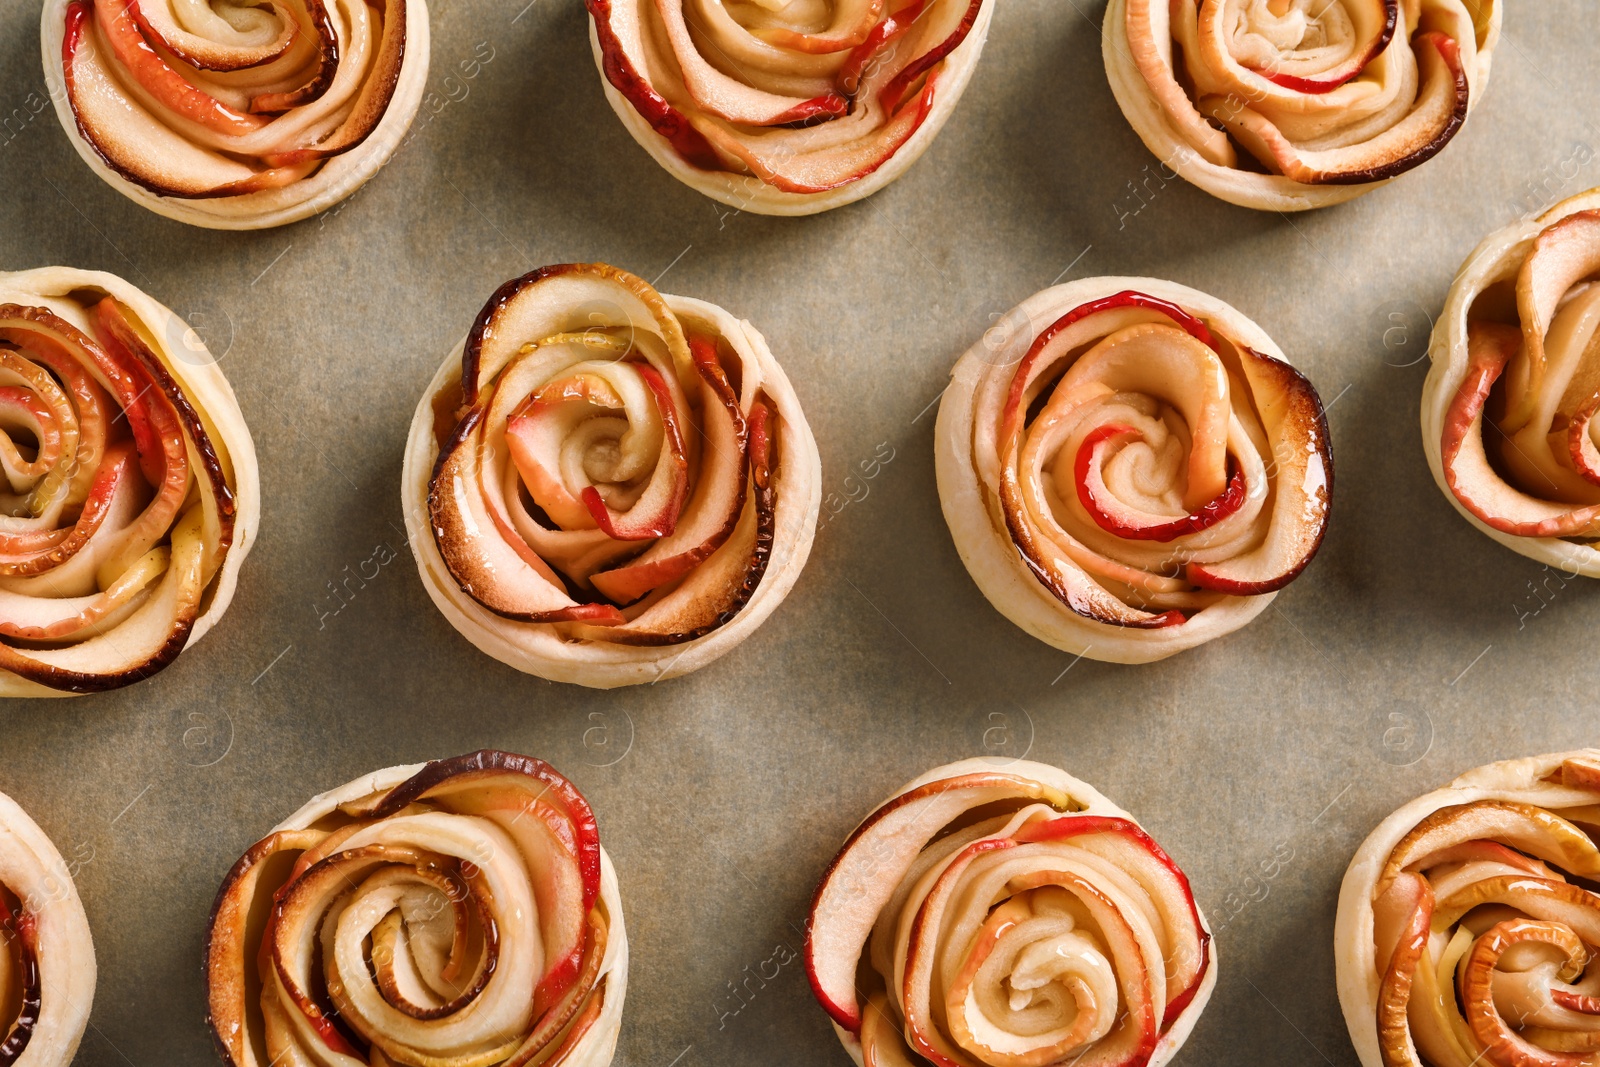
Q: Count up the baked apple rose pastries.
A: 11